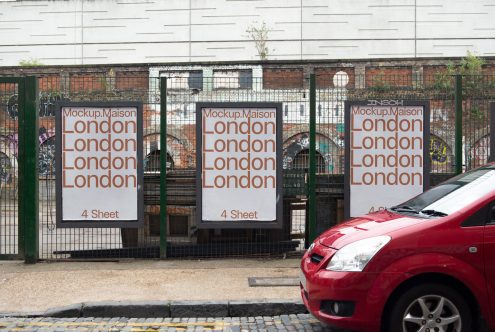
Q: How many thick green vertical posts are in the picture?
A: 4